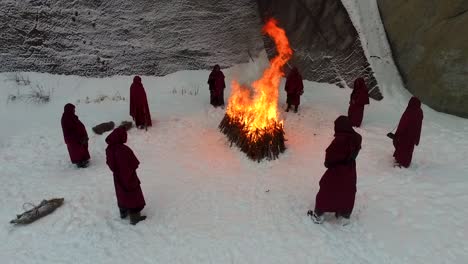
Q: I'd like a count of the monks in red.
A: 8